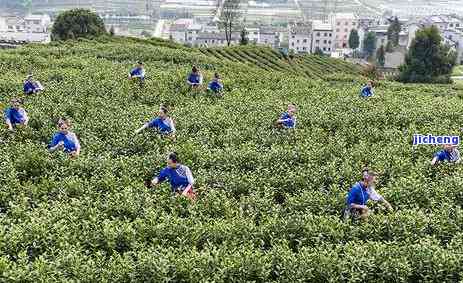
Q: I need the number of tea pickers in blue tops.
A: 12